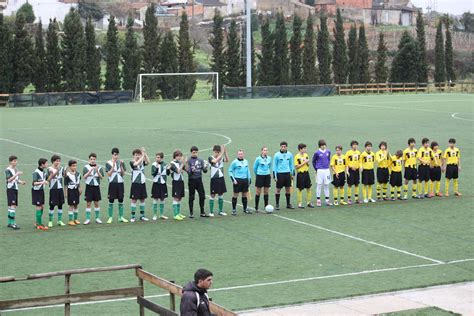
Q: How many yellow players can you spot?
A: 10